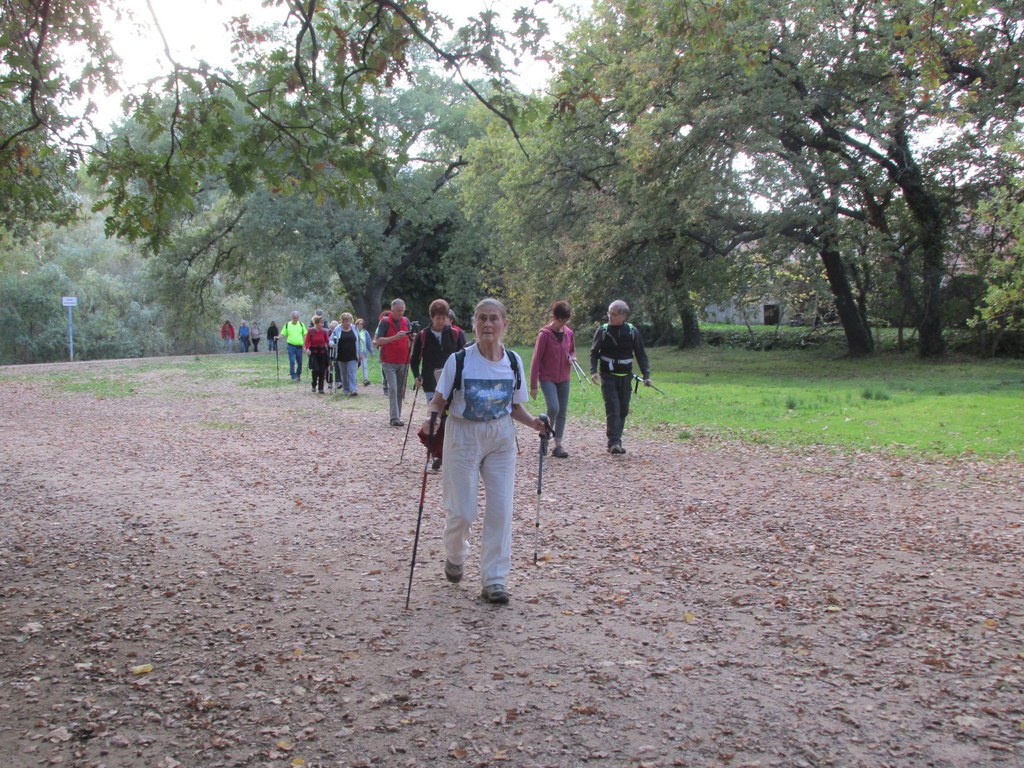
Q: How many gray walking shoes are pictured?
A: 2